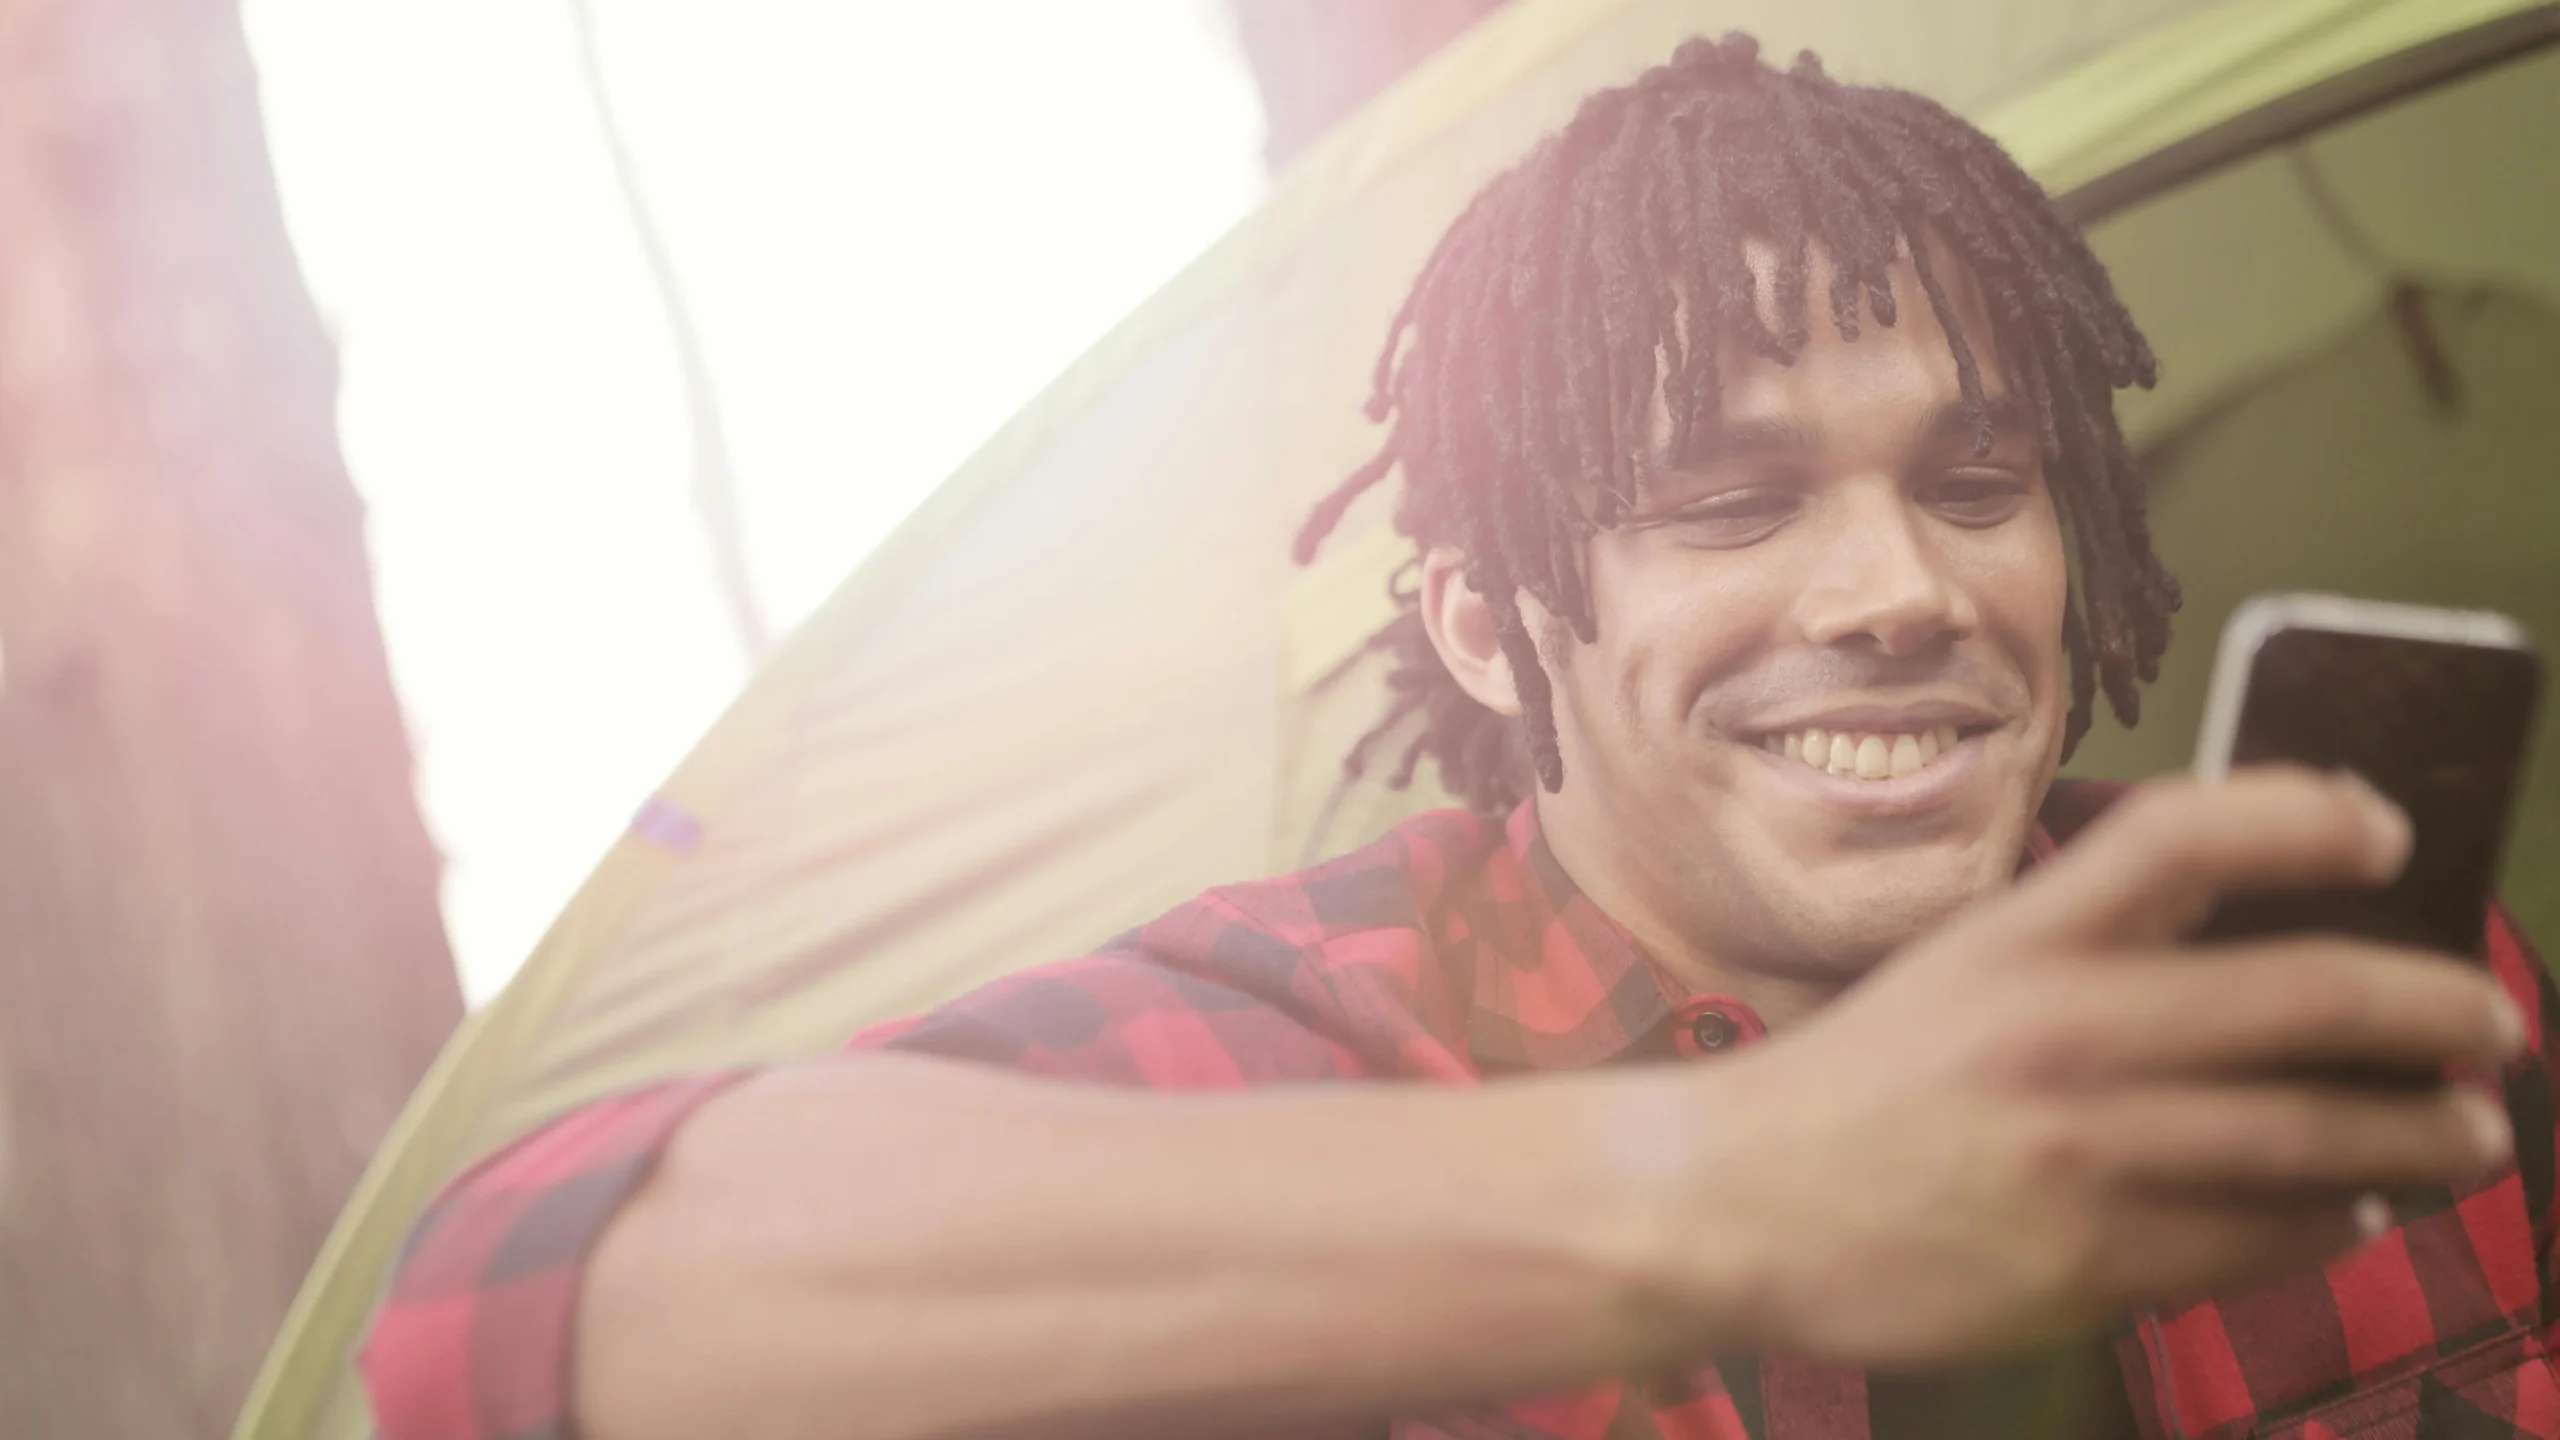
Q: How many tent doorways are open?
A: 1